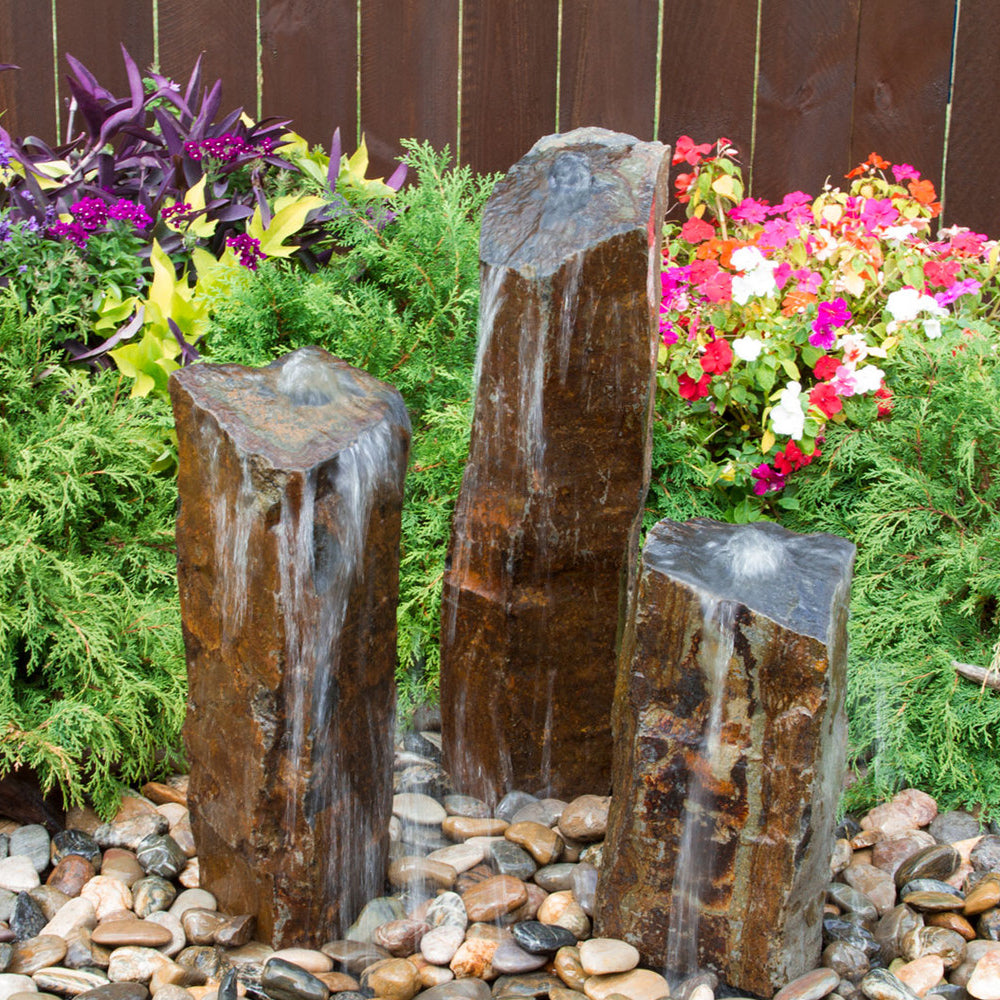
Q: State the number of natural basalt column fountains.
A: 3